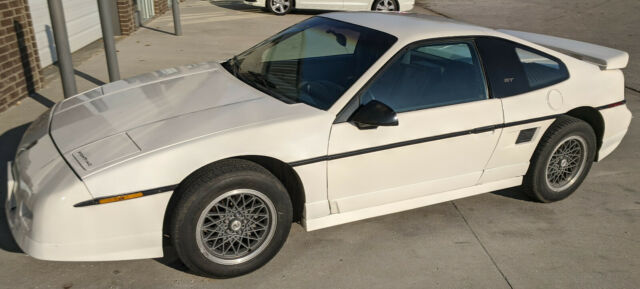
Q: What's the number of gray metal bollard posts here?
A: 3